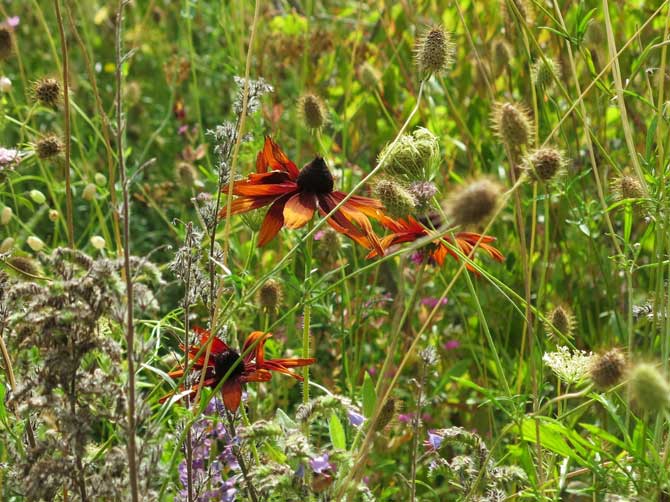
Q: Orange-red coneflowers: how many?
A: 3